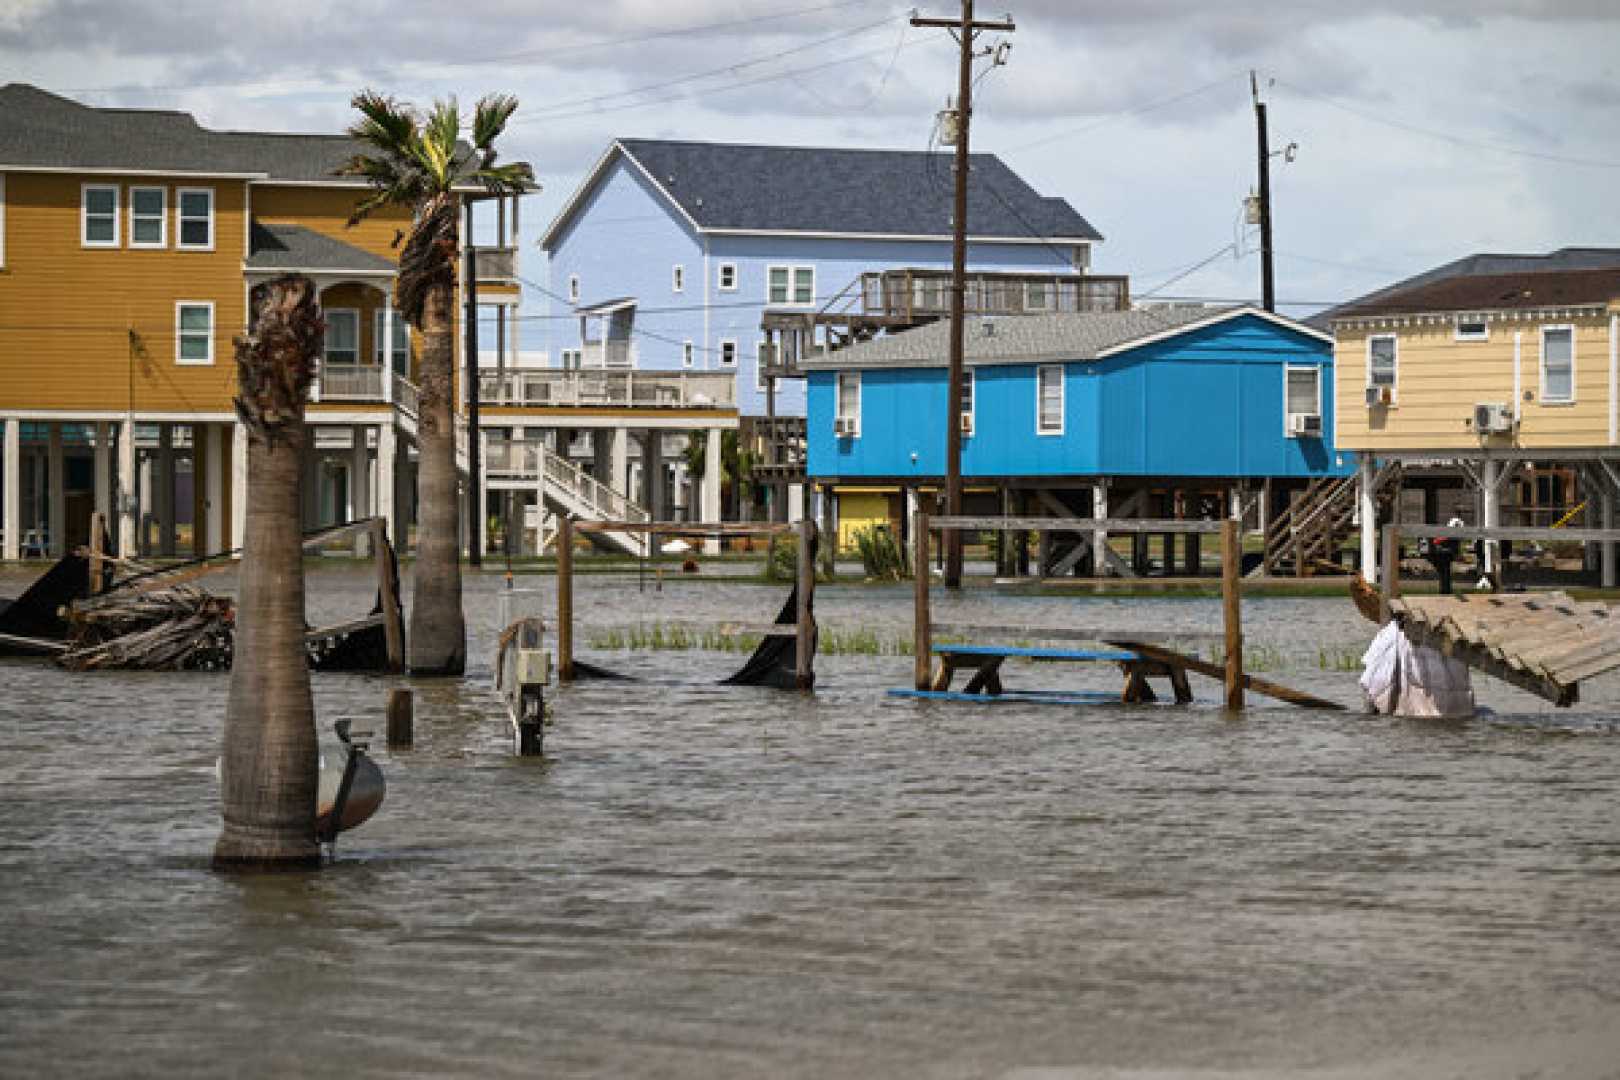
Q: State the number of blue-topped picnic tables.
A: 1